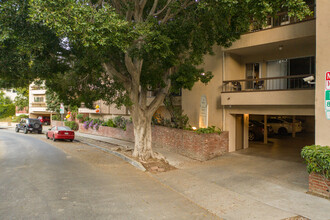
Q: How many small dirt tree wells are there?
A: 1